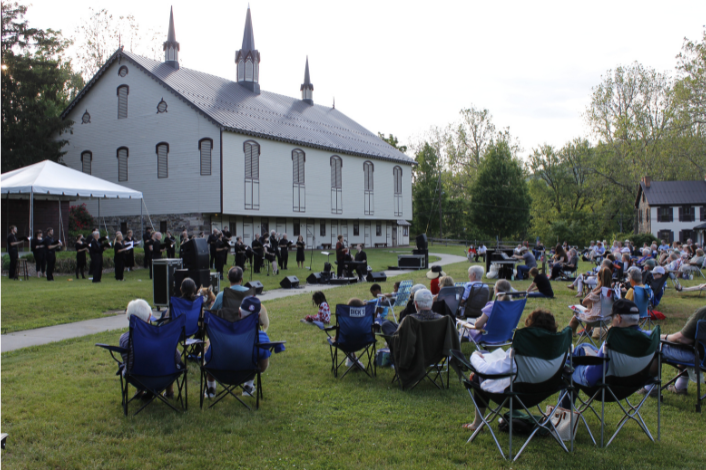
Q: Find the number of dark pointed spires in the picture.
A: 3